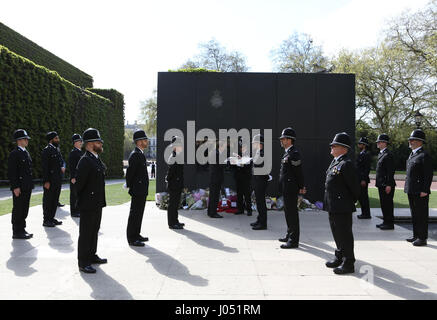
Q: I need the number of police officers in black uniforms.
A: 14